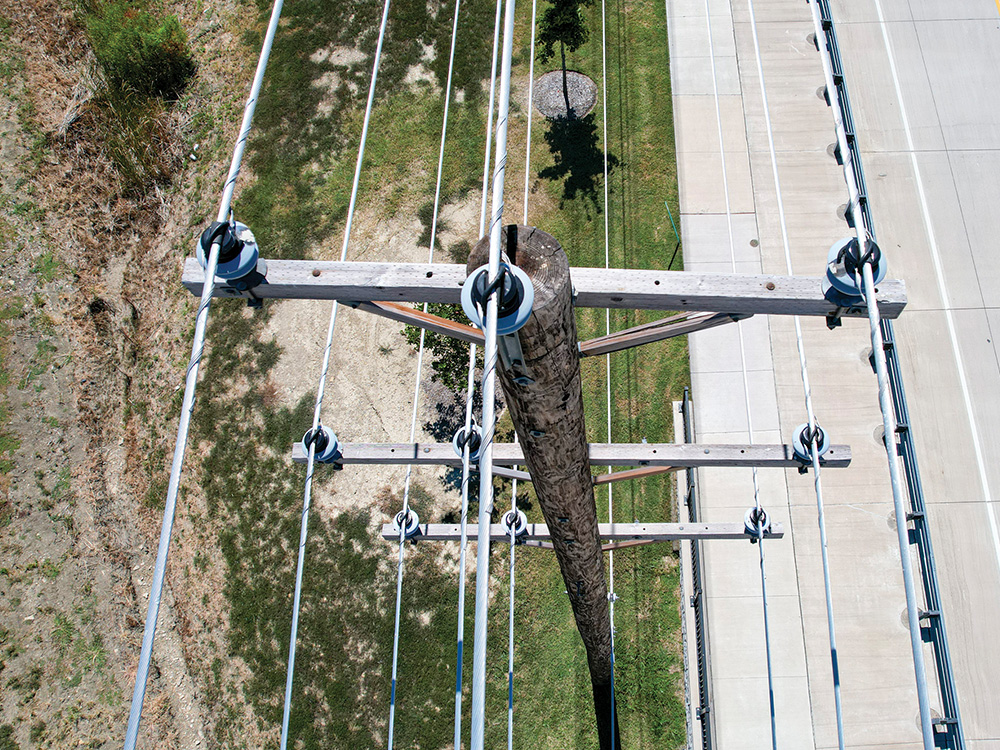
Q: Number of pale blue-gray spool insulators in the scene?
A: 9